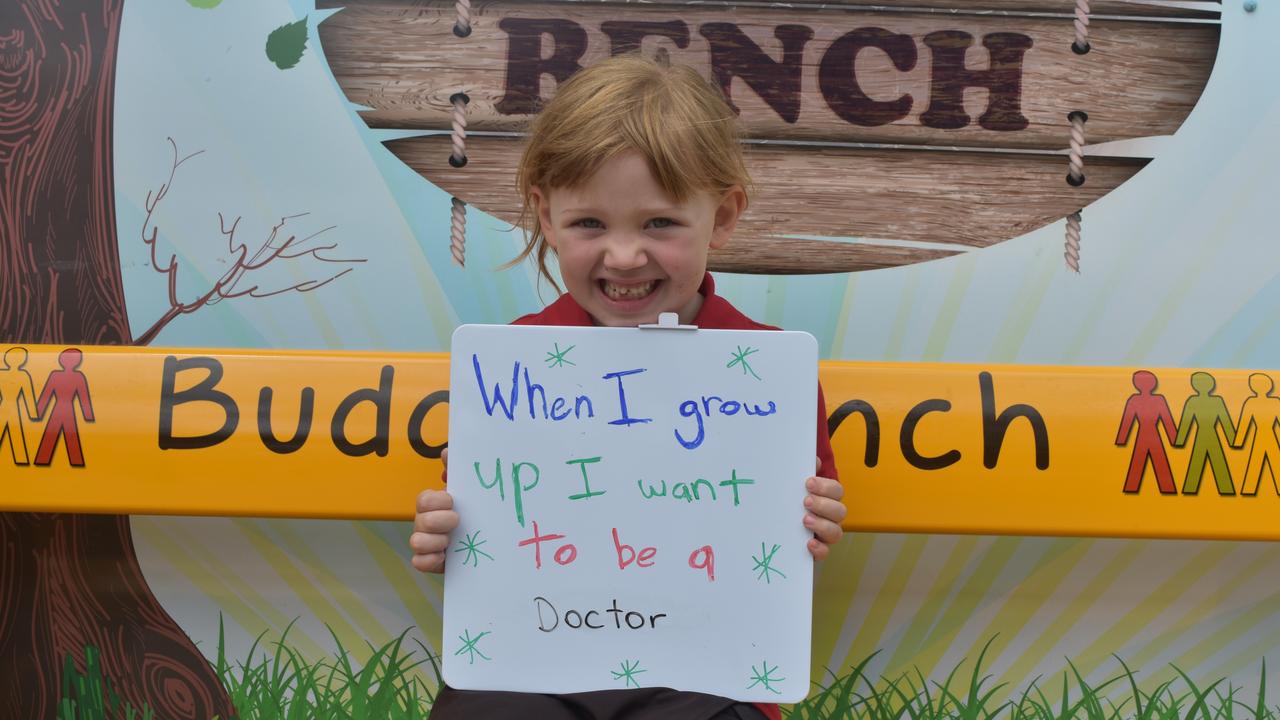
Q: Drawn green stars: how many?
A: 7